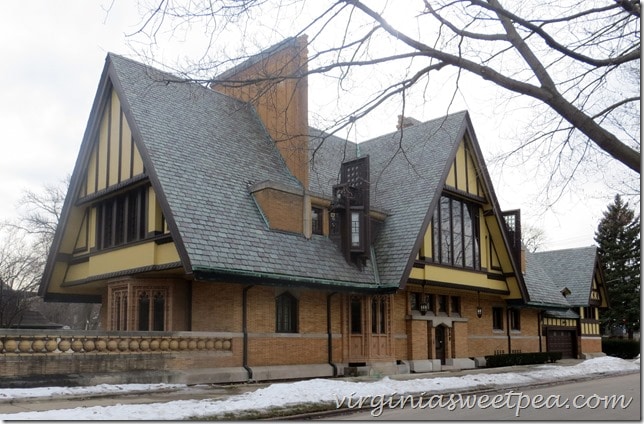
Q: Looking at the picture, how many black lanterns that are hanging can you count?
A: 2